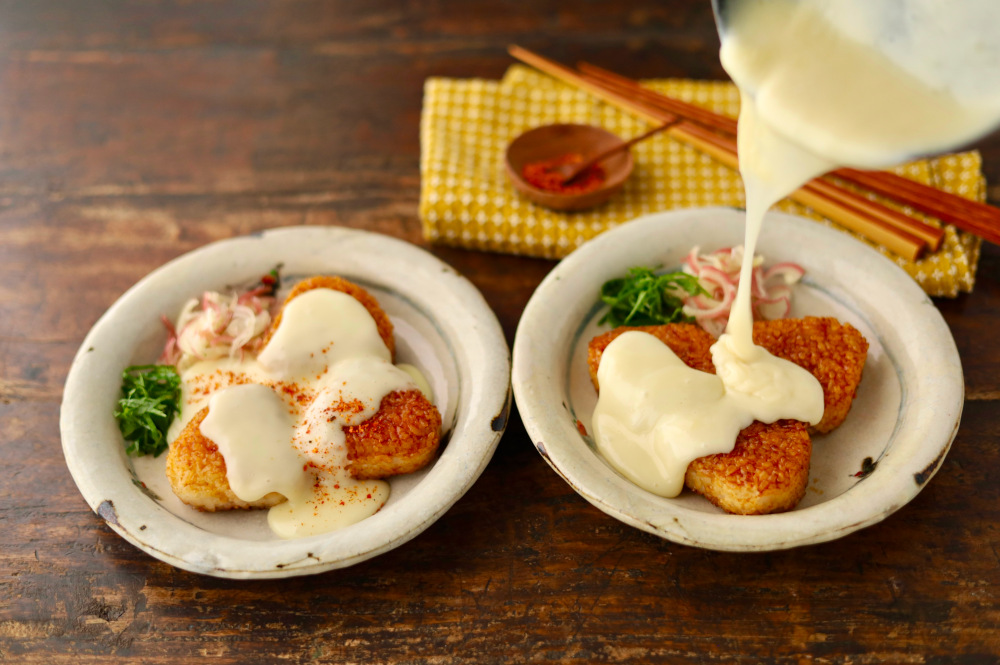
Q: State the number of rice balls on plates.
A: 6